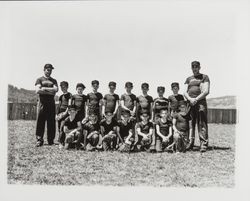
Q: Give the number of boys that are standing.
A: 8